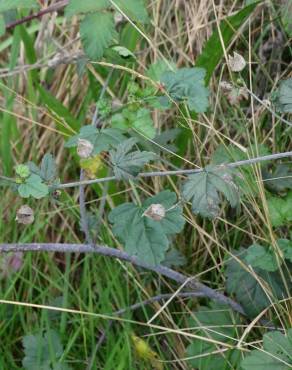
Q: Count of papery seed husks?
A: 4